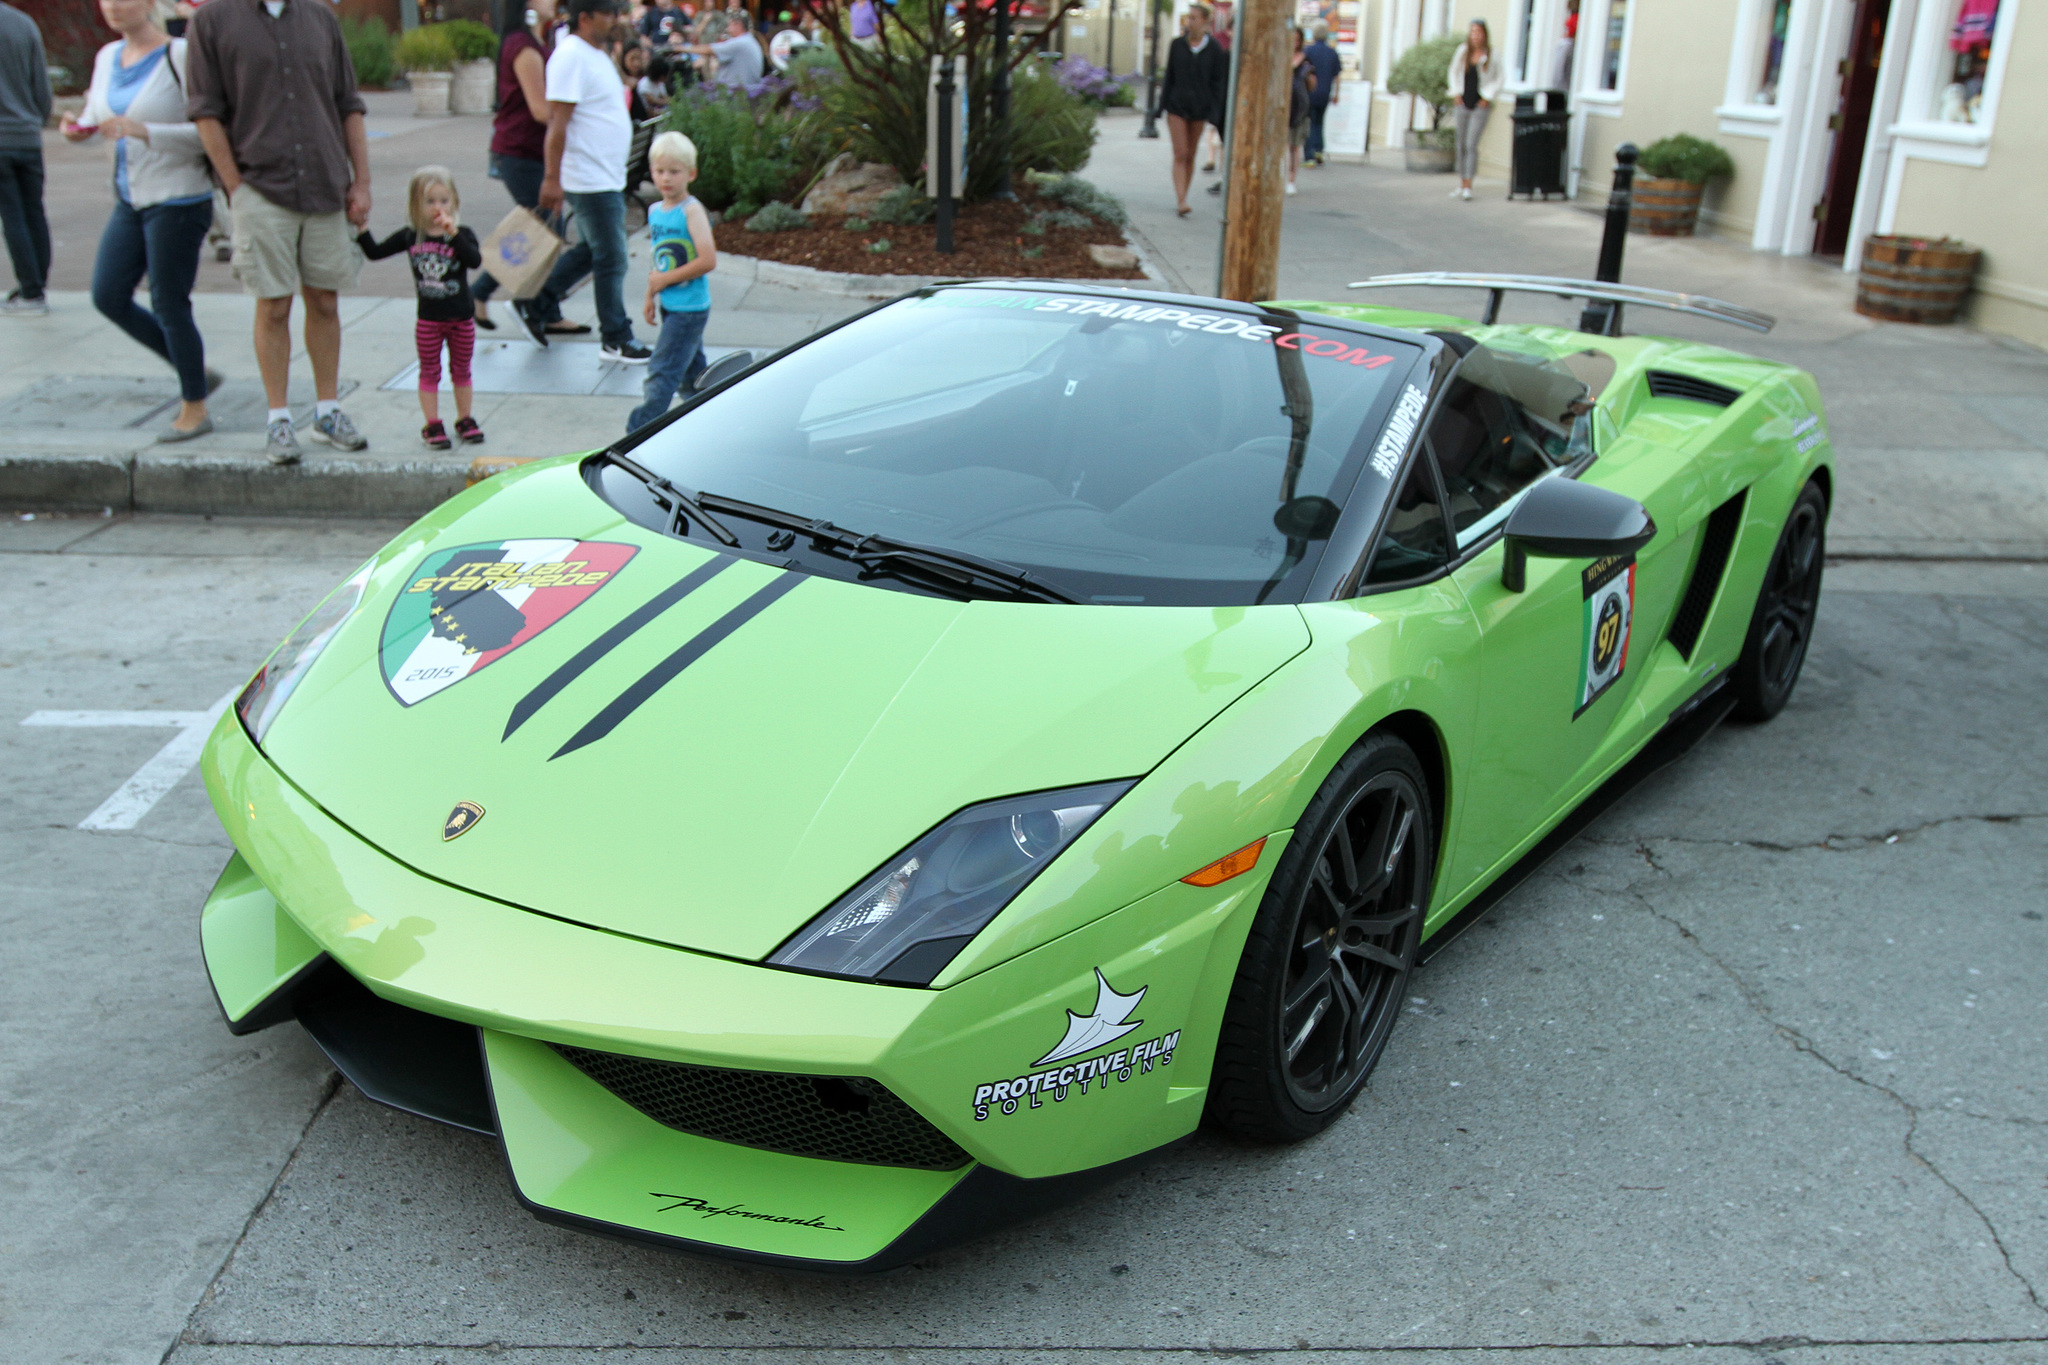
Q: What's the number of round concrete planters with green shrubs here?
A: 2